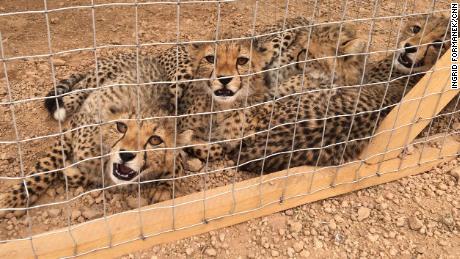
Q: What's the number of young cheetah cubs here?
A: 4